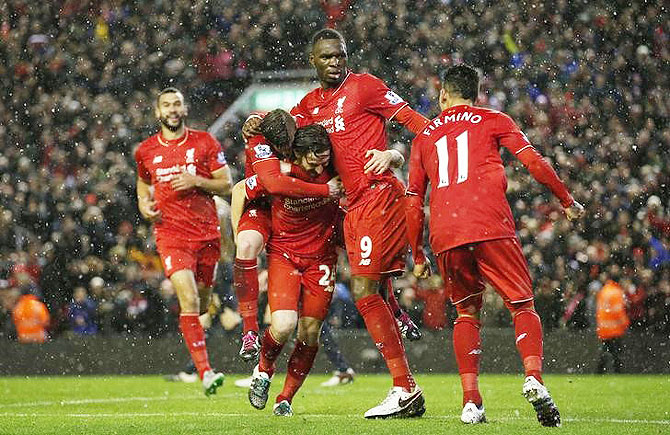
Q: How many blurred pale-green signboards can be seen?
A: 1